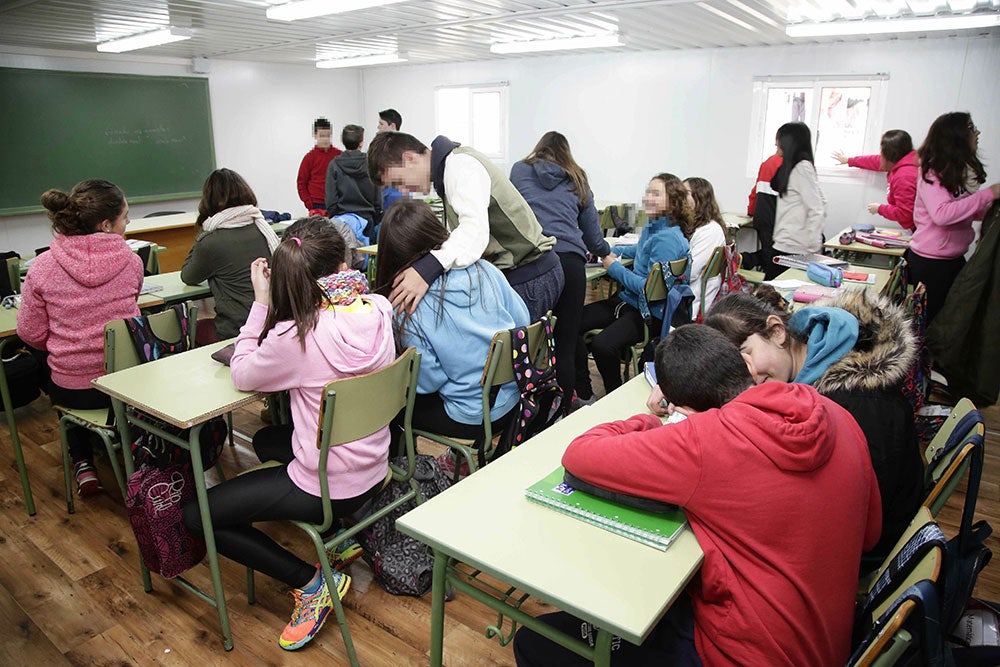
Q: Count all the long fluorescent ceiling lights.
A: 5